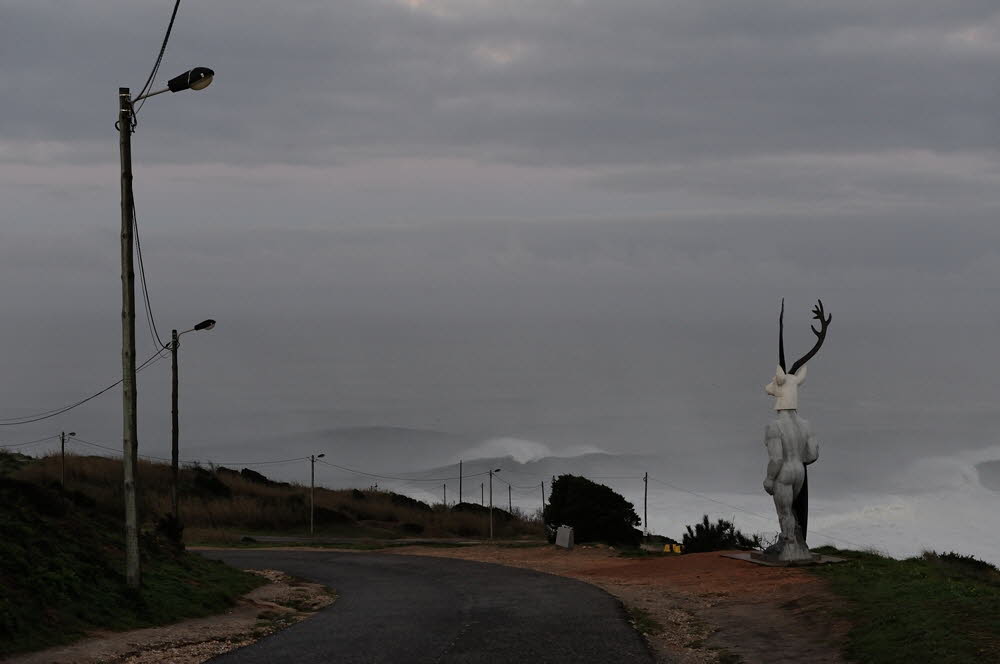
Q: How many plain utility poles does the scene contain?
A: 6